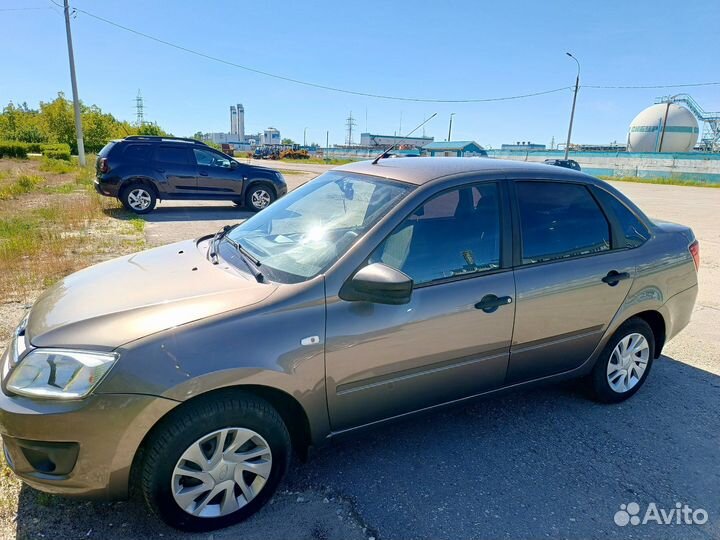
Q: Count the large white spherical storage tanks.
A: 1